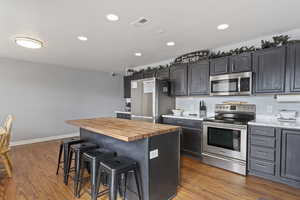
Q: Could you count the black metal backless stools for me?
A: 4